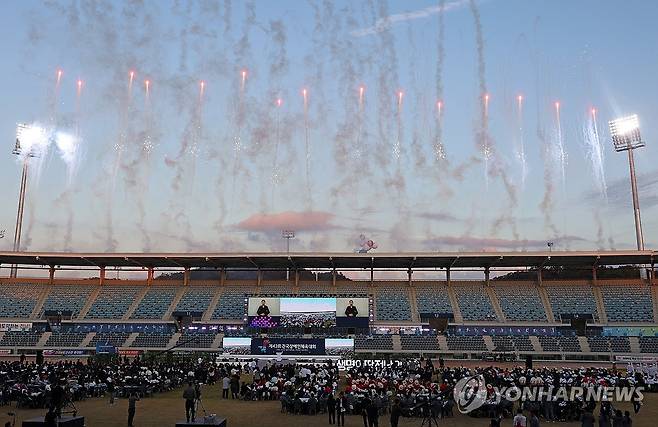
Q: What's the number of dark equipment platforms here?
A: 2